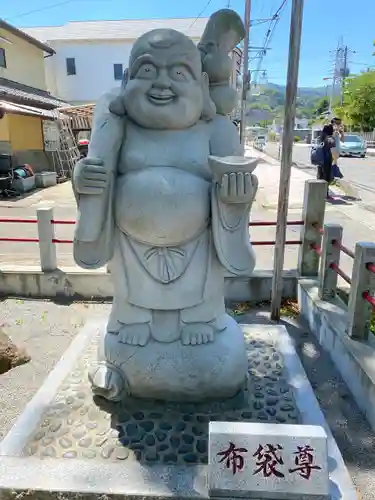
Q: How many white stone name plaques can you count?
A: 1